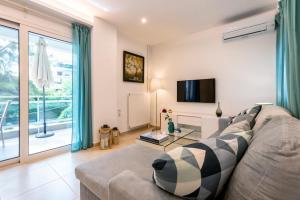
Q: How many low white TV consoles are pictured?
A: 1